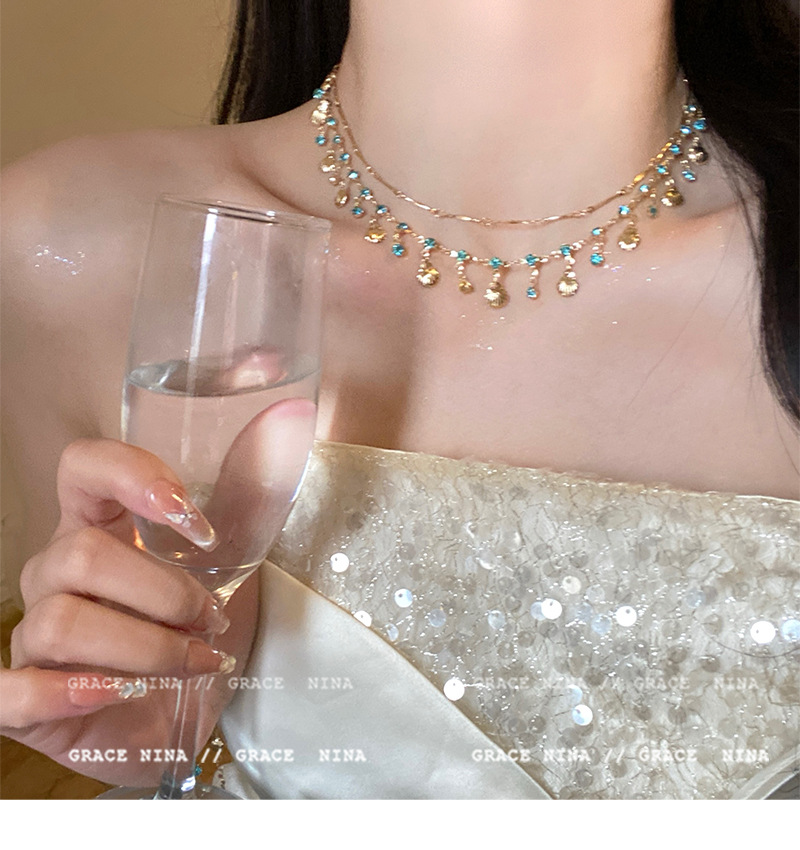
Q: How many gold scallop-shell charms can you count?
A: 9